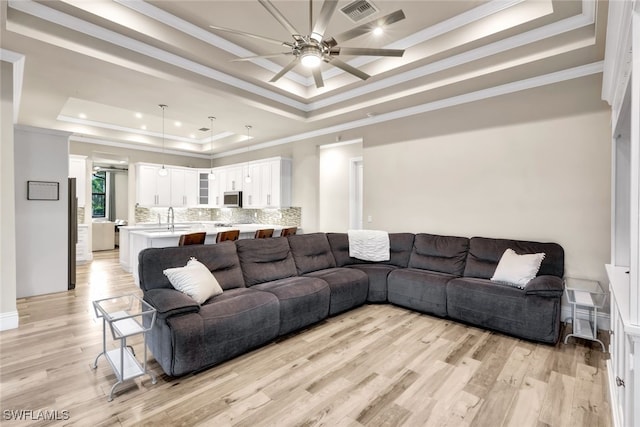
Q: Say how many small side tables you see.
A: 2